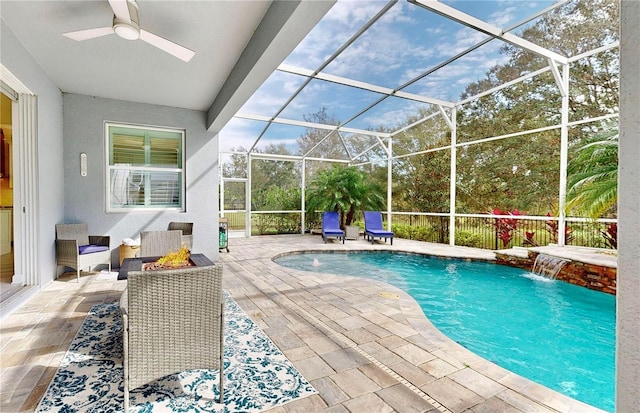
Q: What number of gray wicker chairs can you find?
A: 4